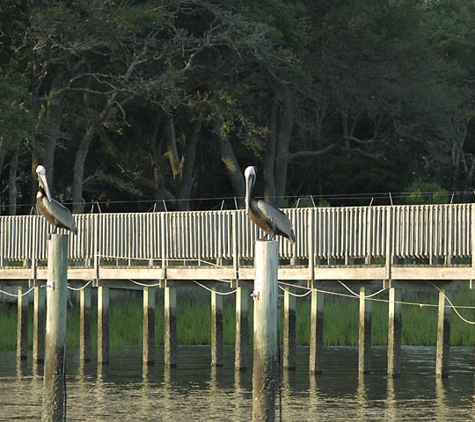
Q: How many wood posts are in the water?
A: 15